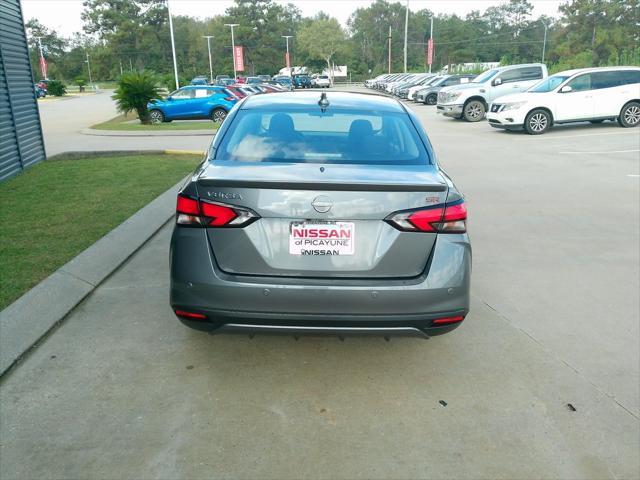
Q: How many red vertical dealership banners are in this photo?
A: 4